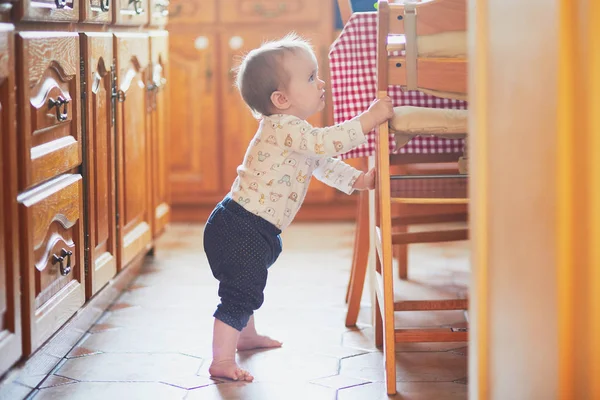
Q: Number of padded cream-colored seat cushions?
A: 2